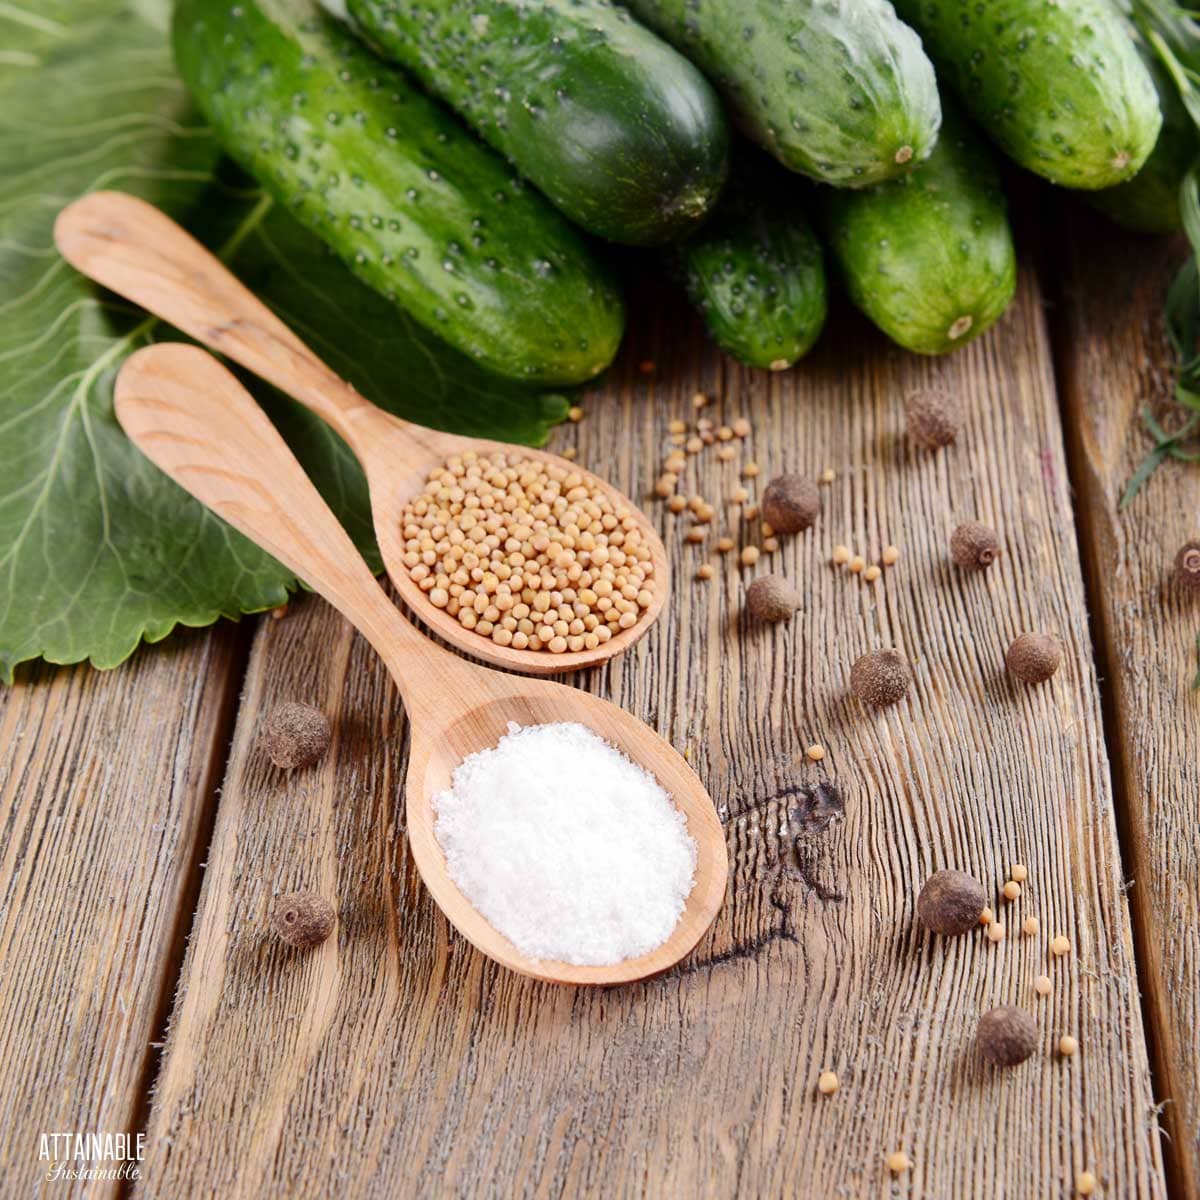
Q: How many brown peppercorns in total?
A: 11